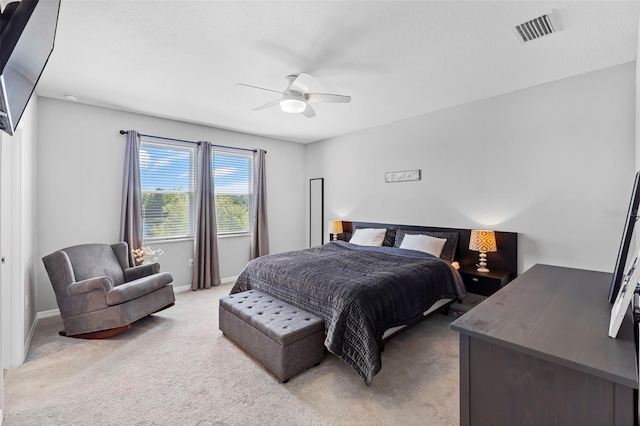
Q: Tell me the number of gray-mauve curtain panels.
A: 3